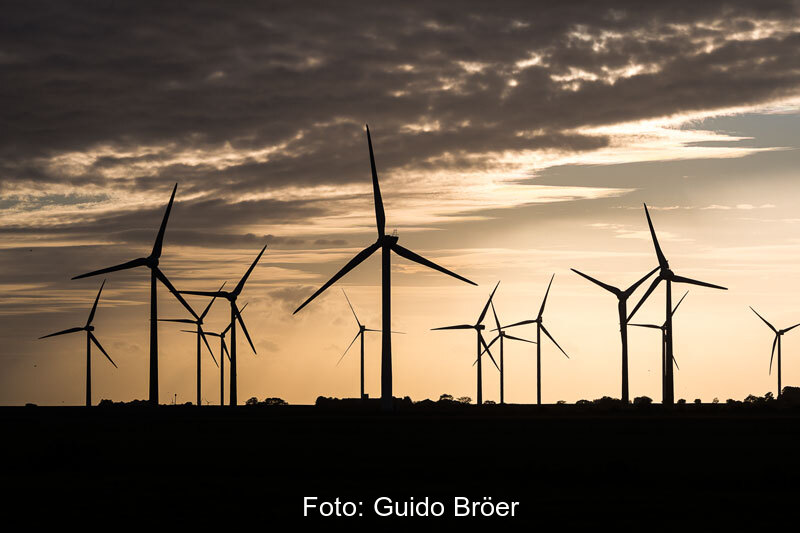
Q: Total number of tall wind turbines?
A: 14